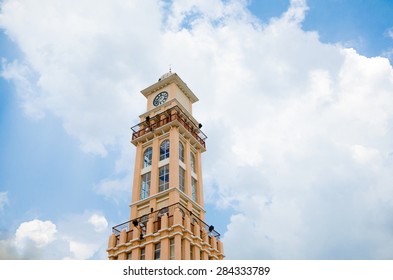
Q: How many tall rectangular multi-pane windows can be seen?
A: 4